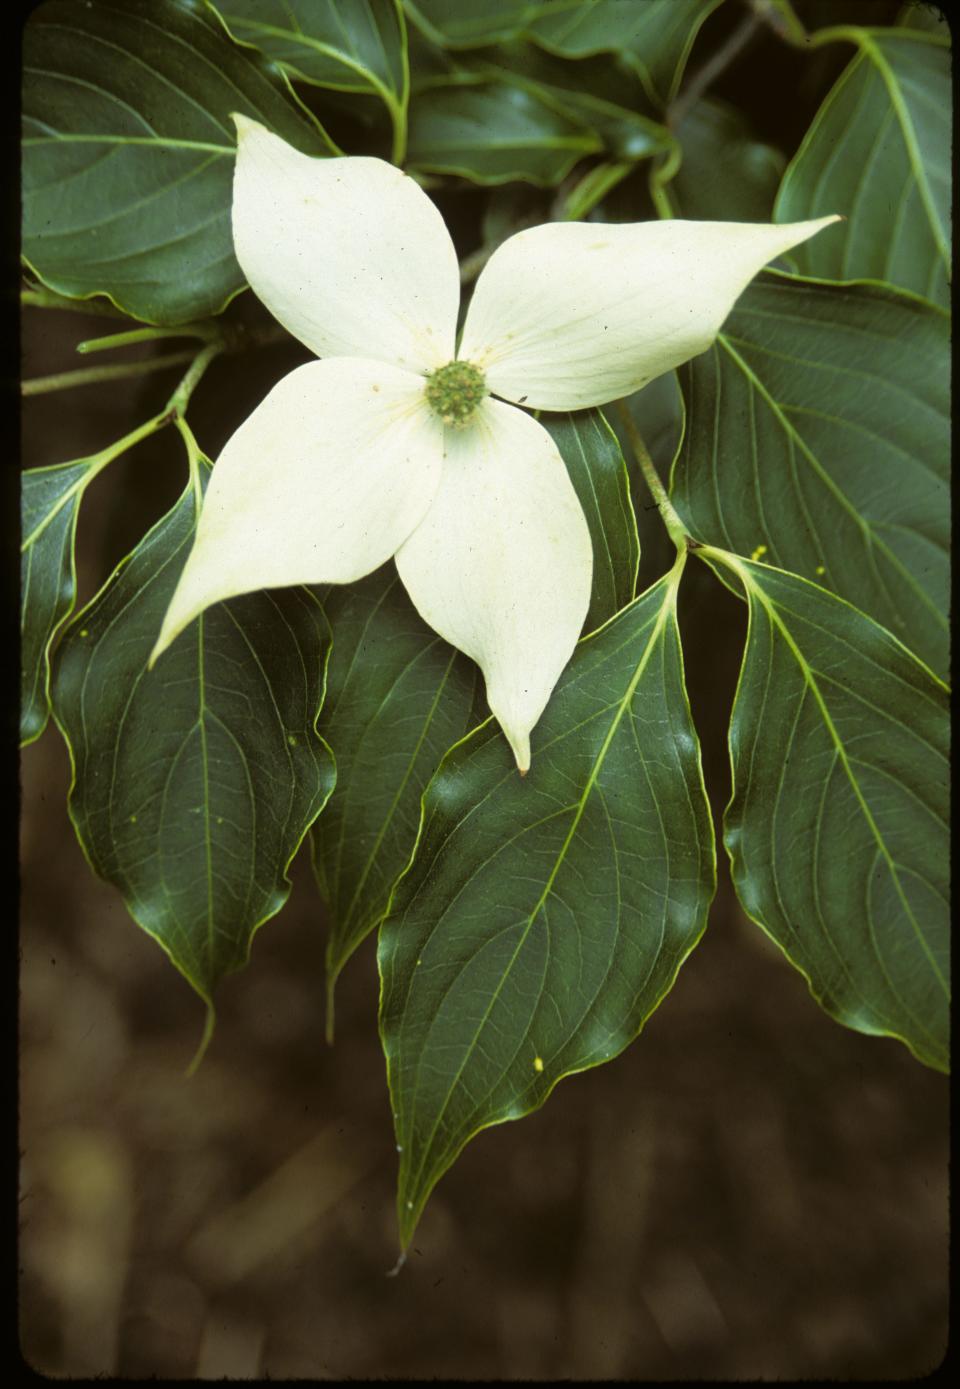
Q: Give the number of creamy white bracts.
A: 4